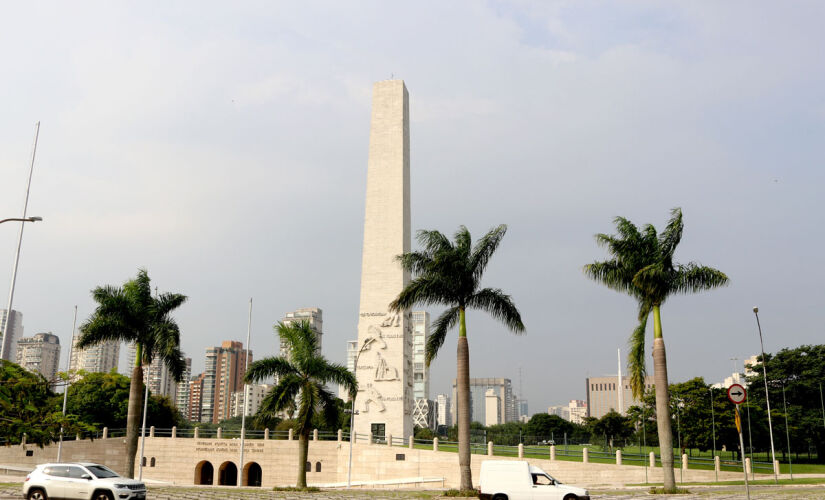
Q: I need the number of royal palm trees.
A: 4